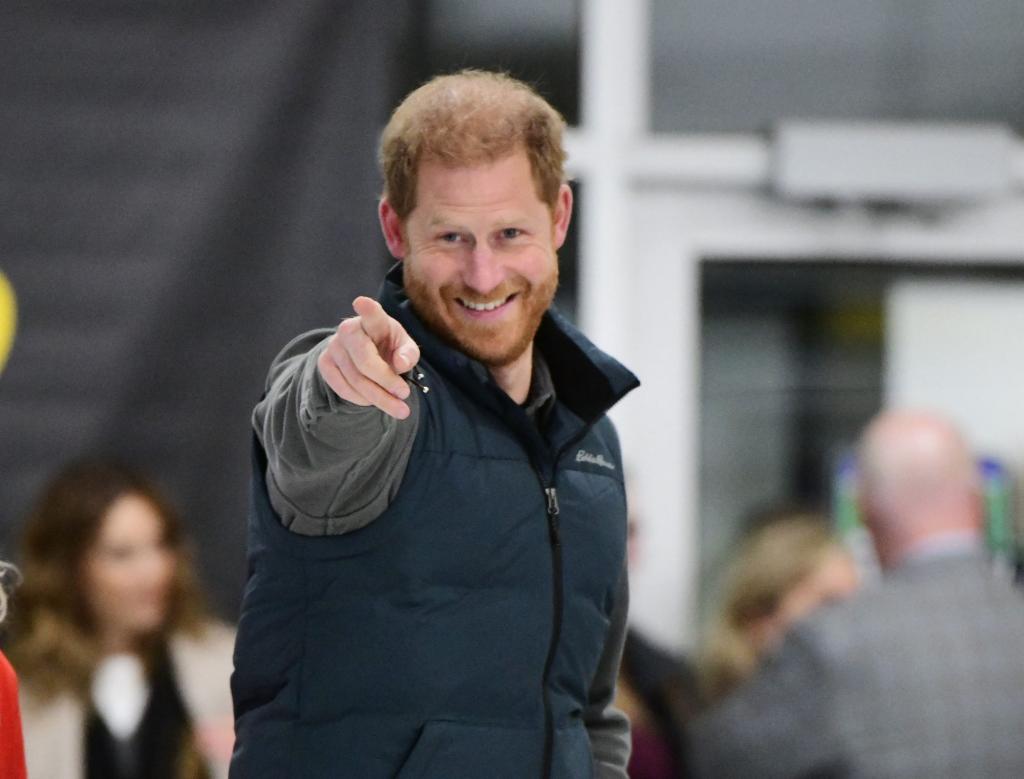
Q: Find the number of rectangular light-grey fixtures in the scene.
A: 1